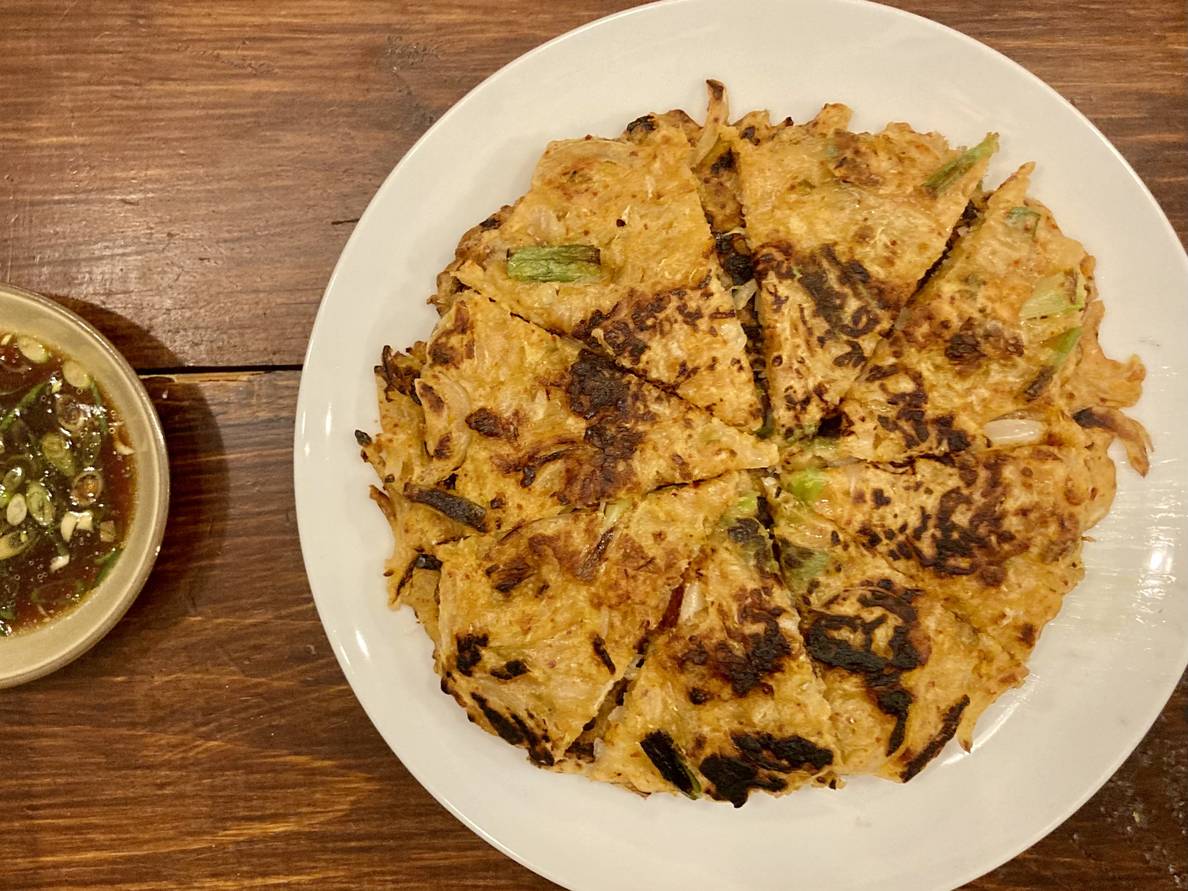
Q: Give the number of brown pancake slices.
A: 8